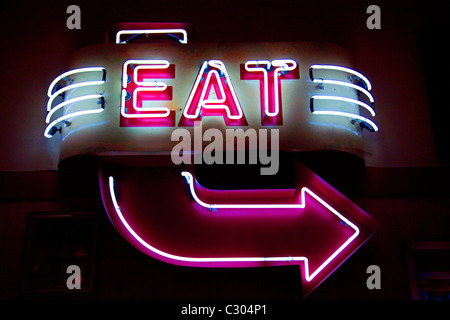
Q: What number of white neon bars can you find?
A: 8